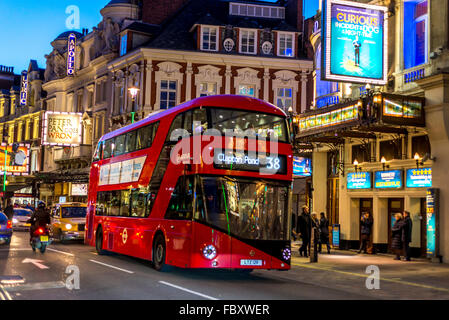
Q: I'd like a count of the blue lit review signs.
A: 3